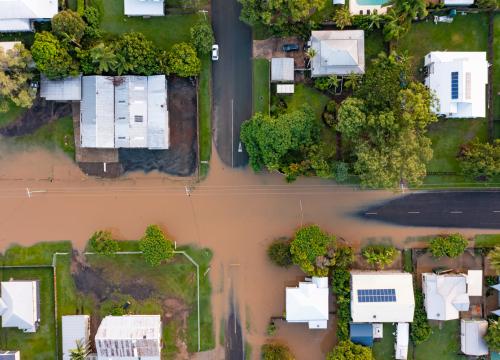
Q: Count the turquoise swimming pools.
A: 1